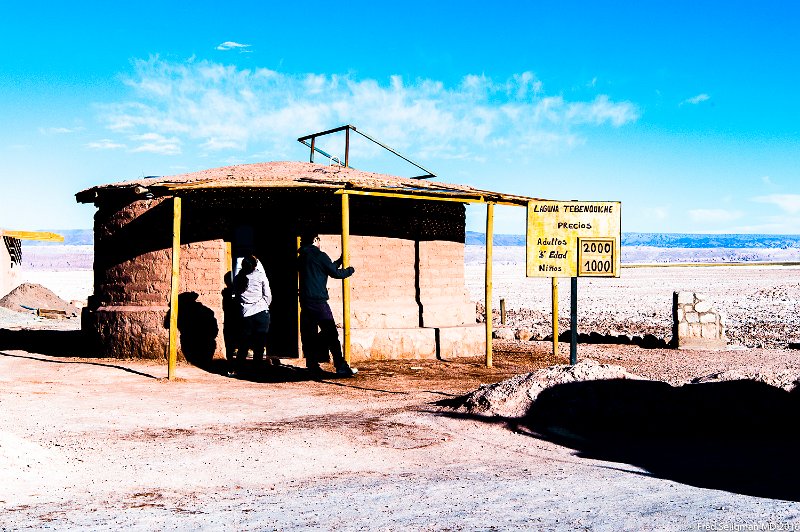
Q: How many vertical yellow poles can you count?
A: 4